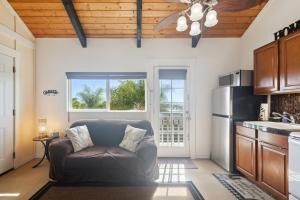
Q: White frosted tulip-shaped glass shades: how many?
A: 4